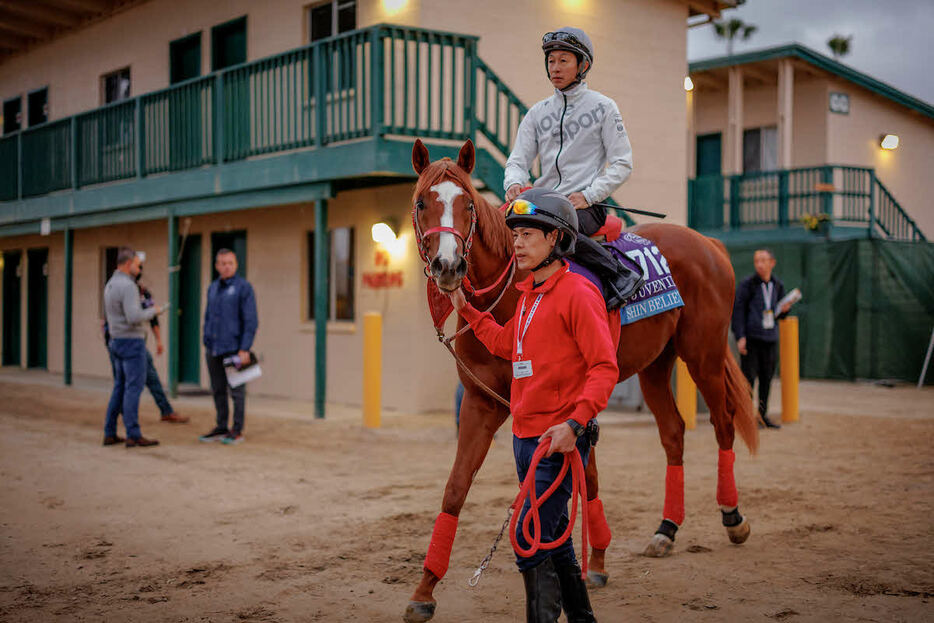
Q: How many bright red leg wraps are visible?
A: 4